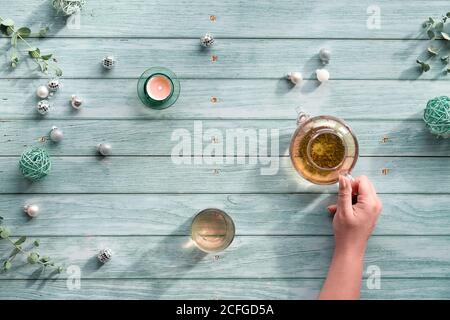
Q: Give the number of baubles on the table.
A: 13